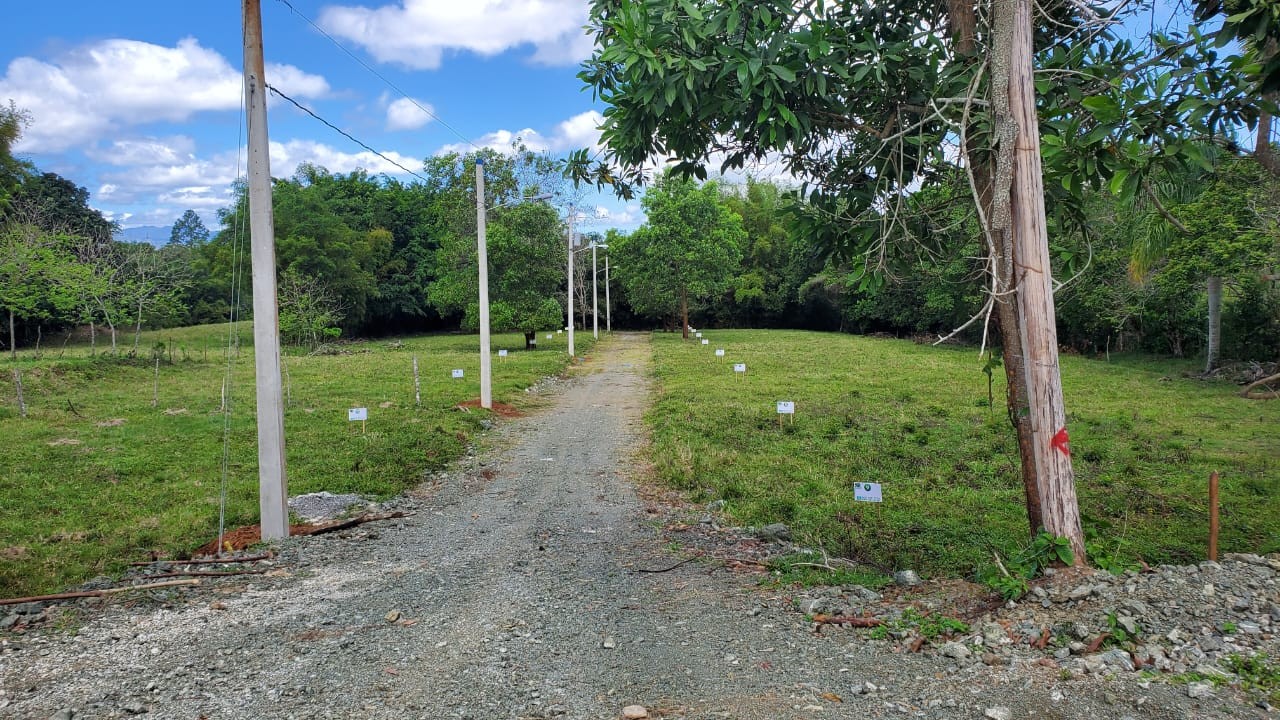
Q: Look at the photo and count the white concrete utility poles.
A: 5